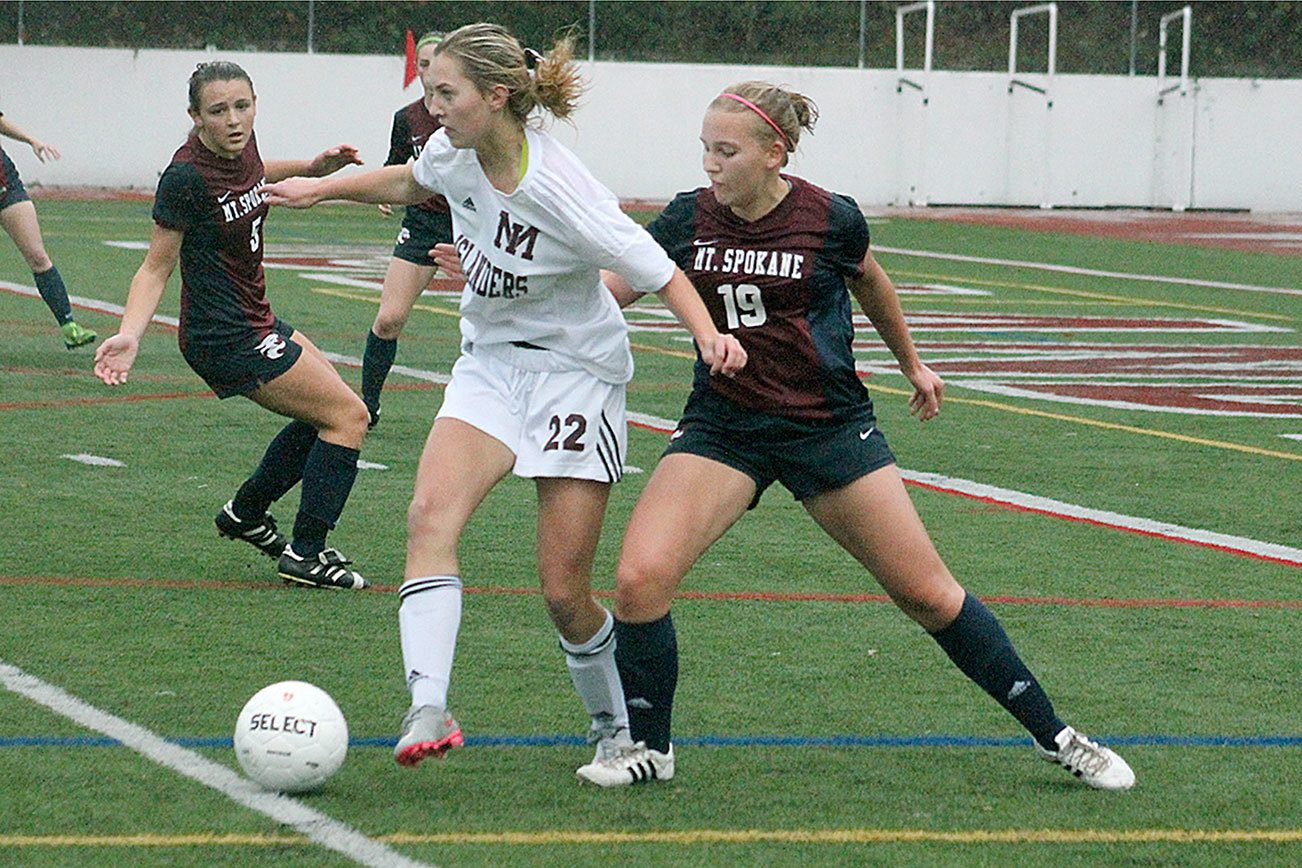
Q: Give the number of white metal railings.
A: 3